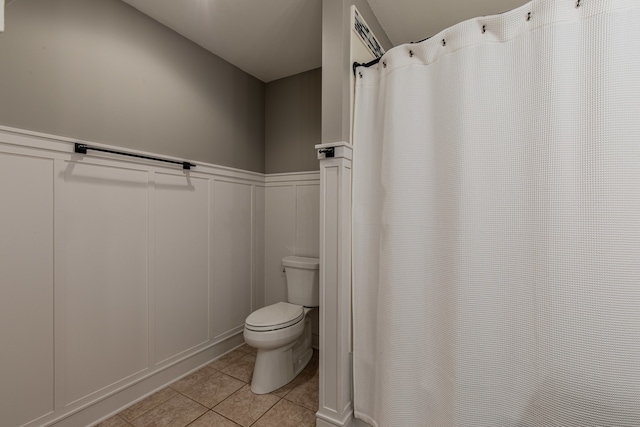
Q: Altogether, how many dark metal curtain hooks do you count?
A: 7